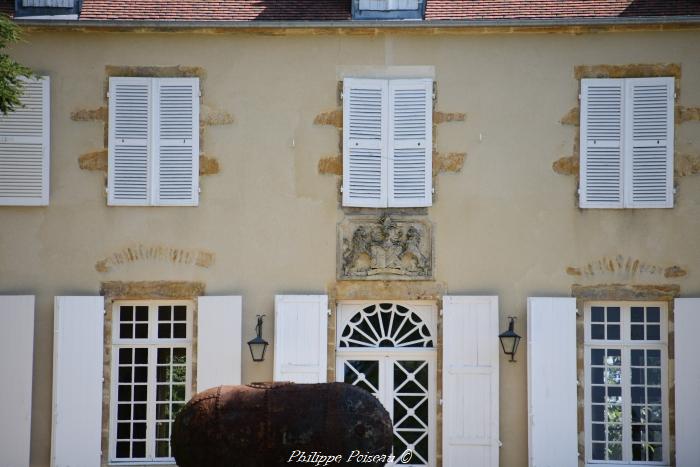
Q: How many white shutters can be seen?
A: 14